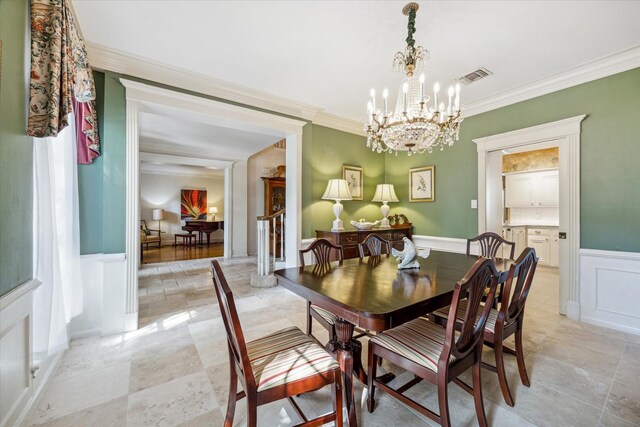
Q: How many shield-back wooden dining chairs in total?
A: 6